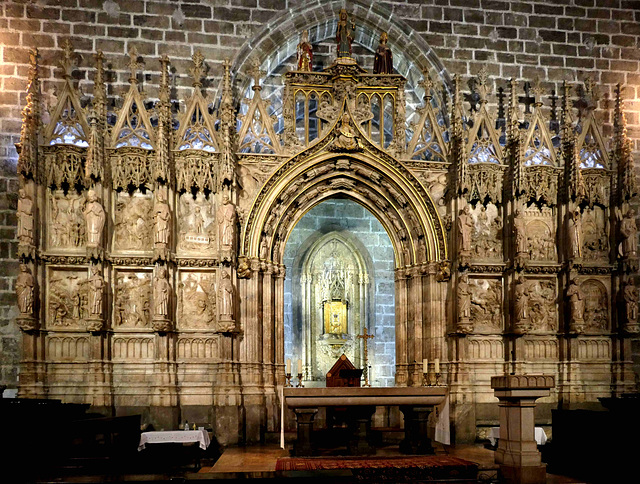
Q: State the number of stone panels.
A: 12